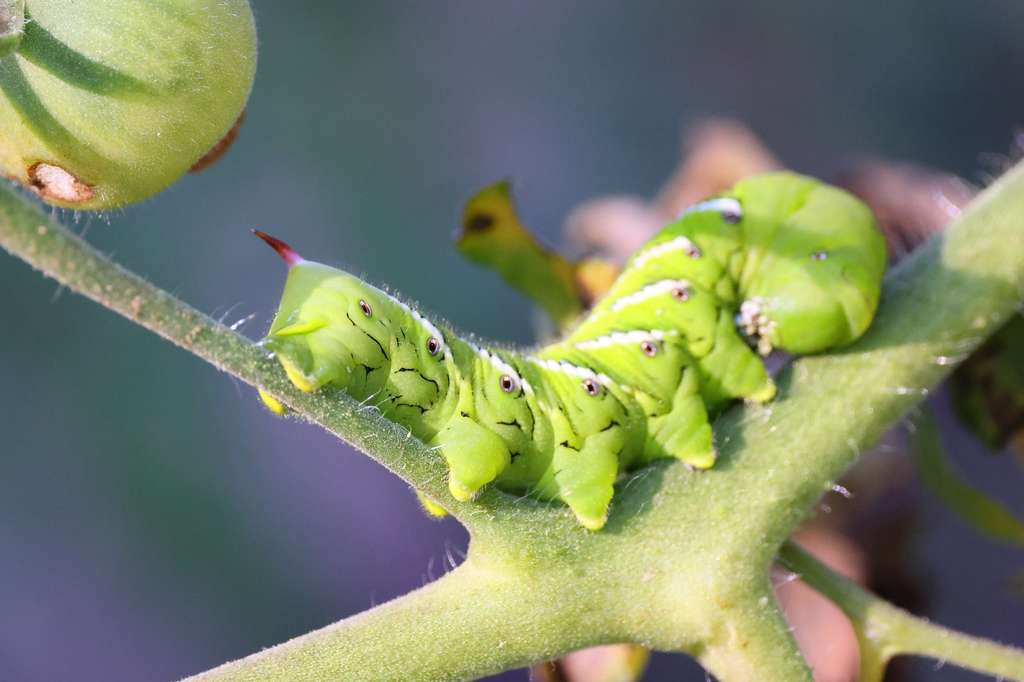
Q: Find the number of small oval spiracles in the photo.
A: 9